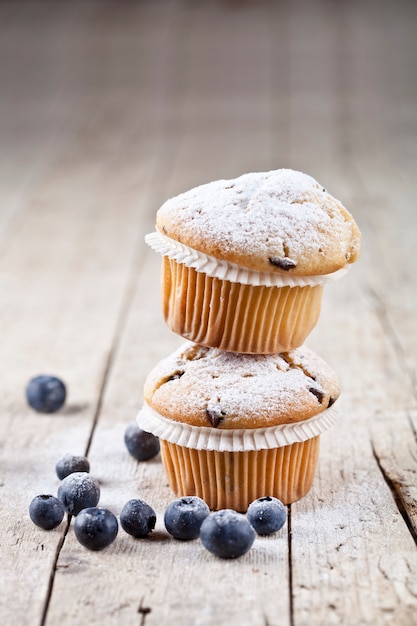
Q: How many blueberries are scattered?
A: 10